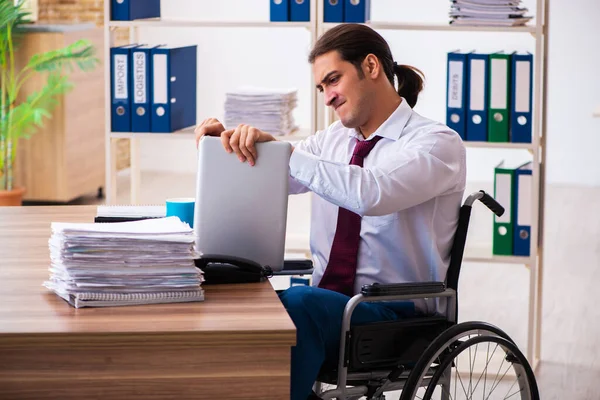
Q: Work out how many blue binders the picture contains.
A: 12